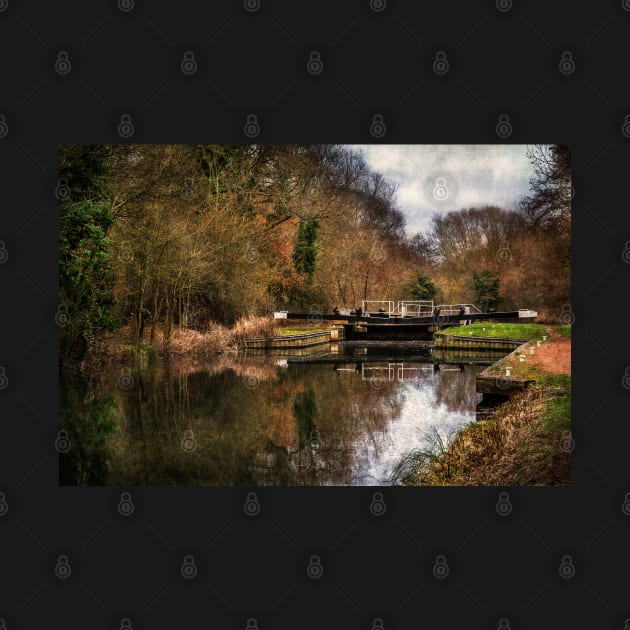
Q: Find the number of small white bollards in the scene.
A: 5